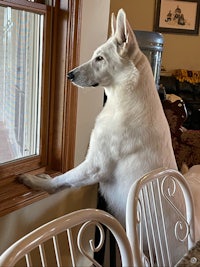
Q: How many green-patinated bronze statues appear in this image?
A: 0